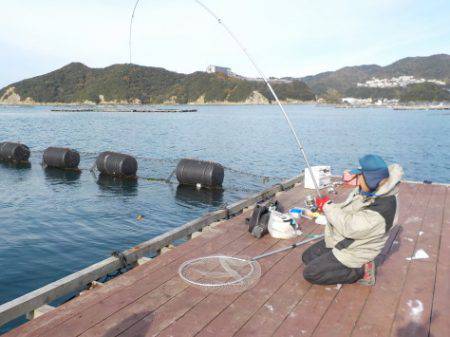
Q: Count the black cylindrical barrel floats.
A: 4